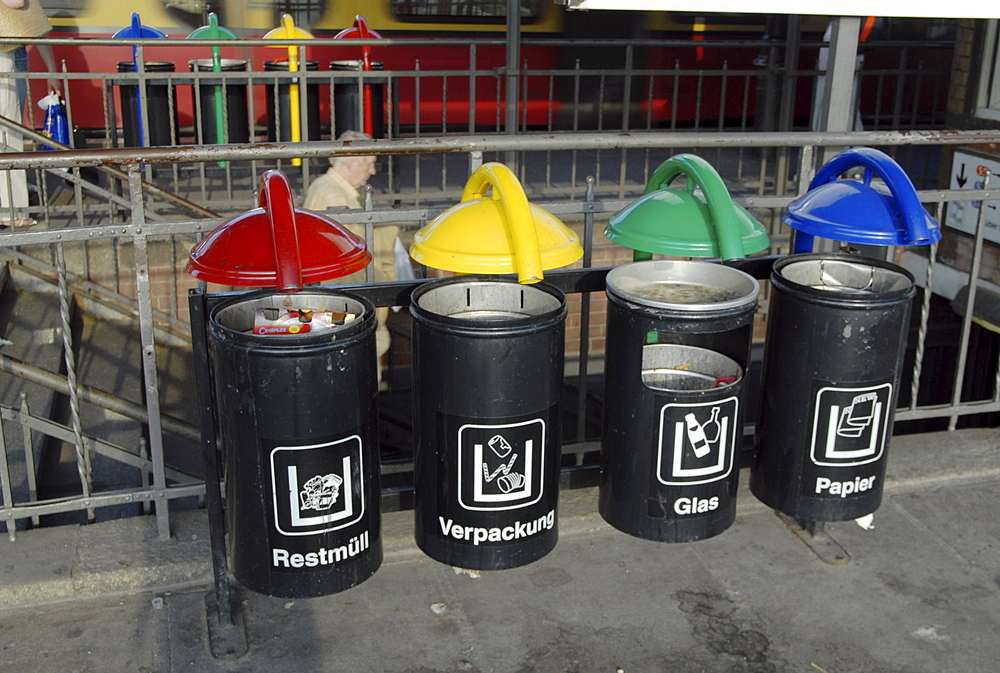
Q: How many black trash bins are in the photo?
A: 8